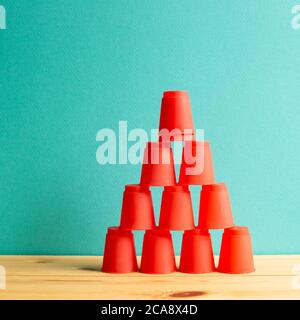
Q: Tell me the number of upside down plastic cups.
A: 10